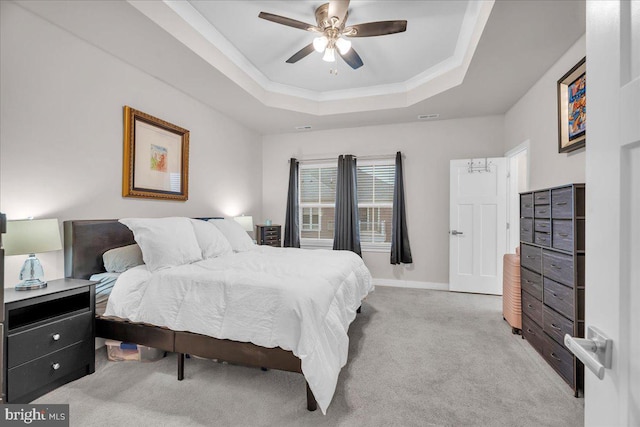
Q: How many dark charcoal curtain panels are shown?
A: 3